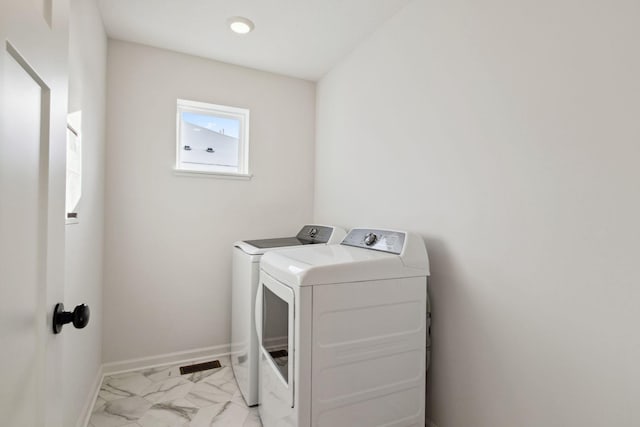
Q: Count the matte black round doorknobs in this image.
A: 1